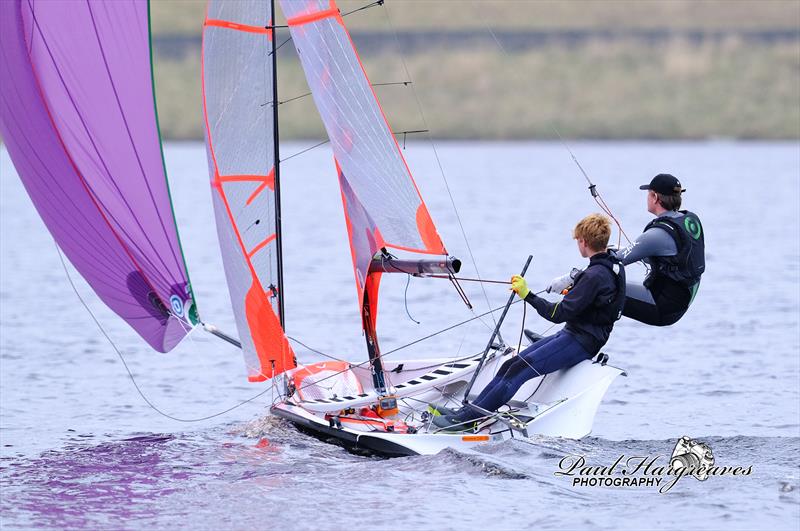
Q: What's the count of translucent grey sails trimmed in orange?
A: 2